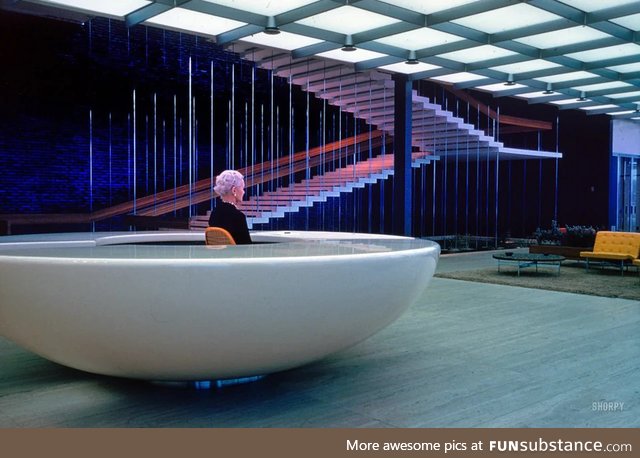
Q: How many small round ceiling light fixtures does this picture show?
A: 6